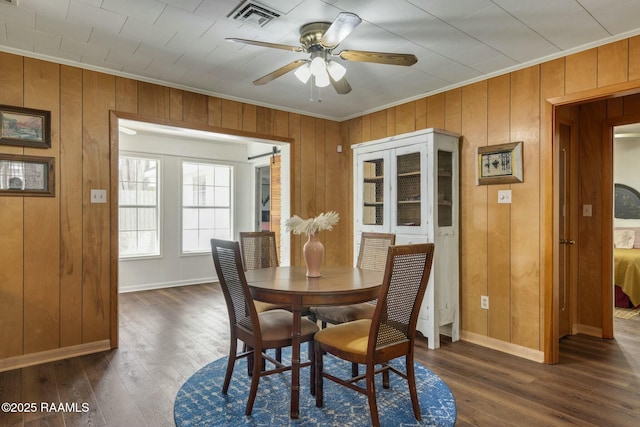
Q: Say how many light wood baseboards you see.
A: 3